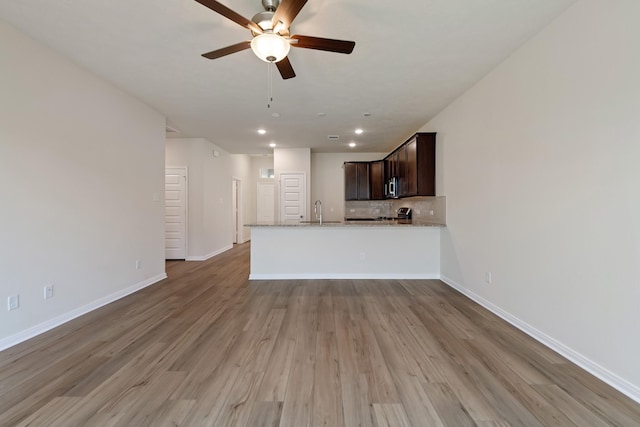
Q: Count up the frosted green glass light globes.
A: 0